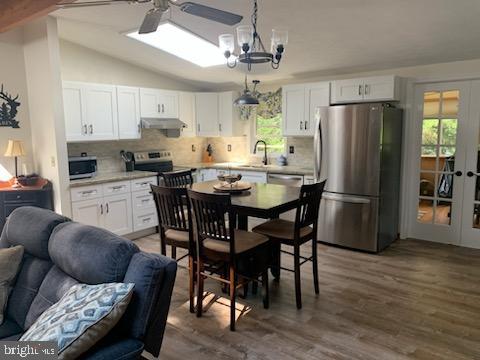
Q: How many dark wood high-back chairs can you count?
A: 4